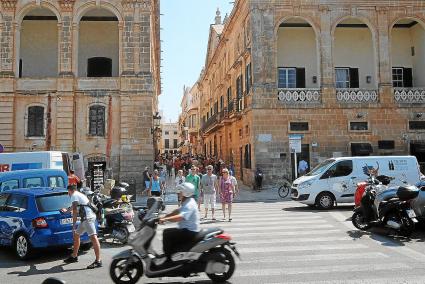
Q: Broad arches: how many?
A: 5